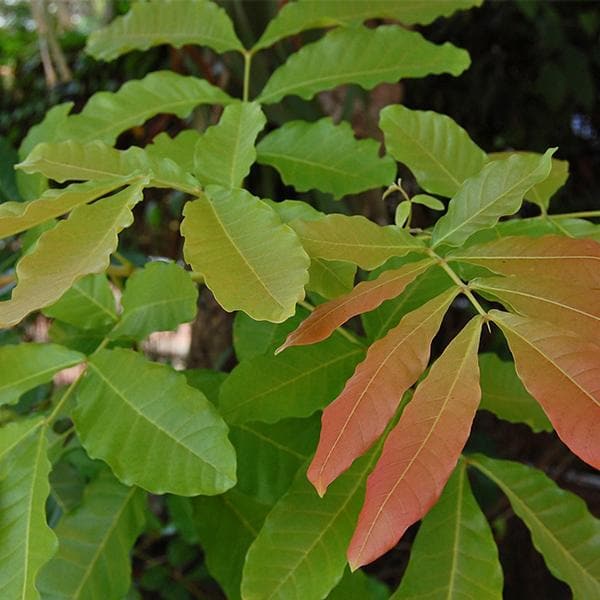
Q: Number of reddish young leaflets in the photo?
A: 6